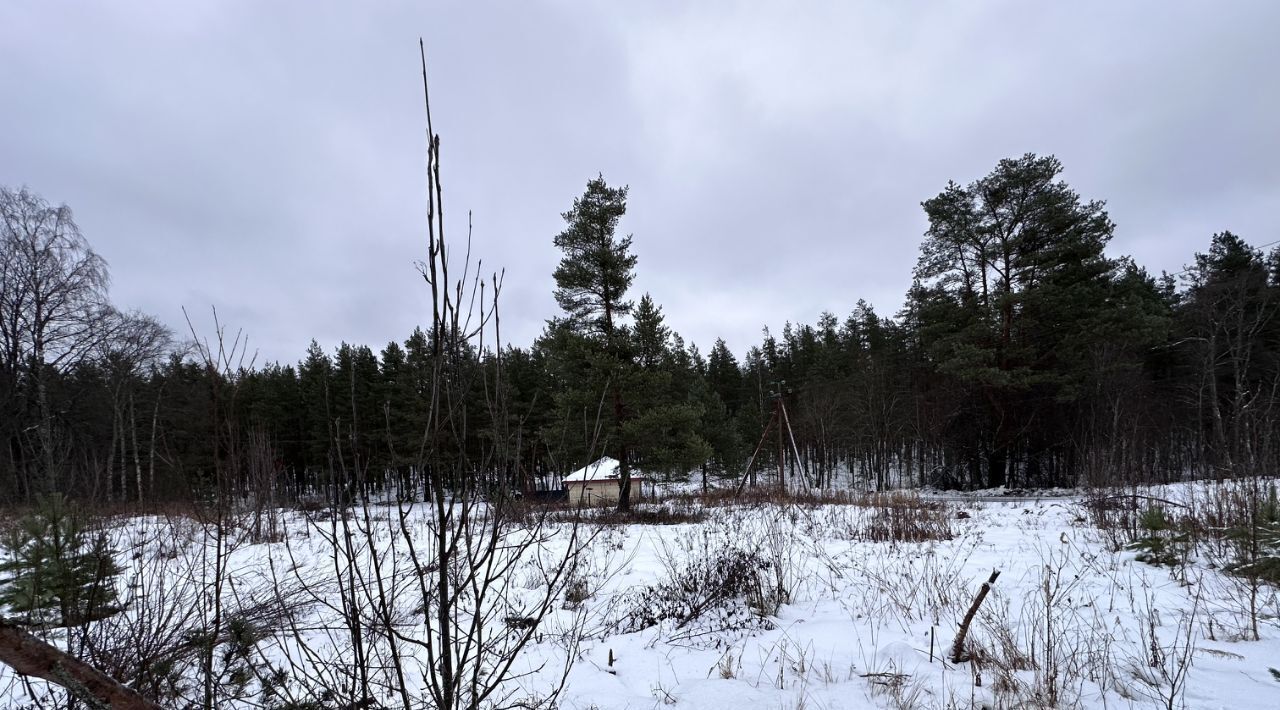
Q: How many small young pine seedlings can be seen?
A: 3